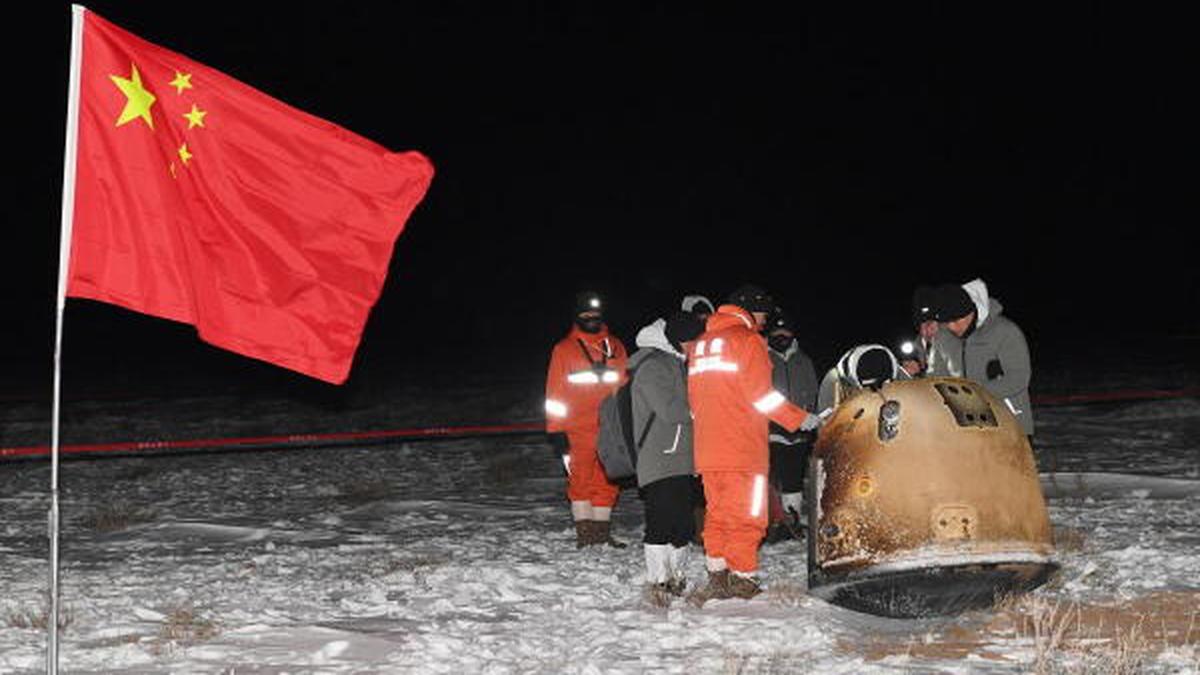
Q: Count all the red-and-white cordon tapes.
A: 1